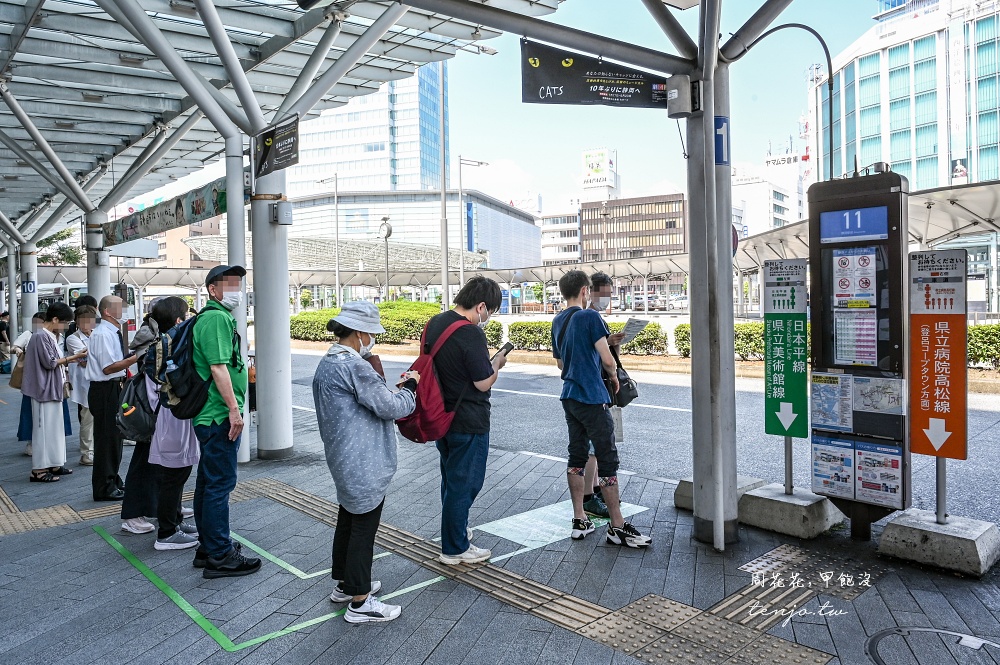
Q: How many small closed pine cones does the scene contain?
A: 0